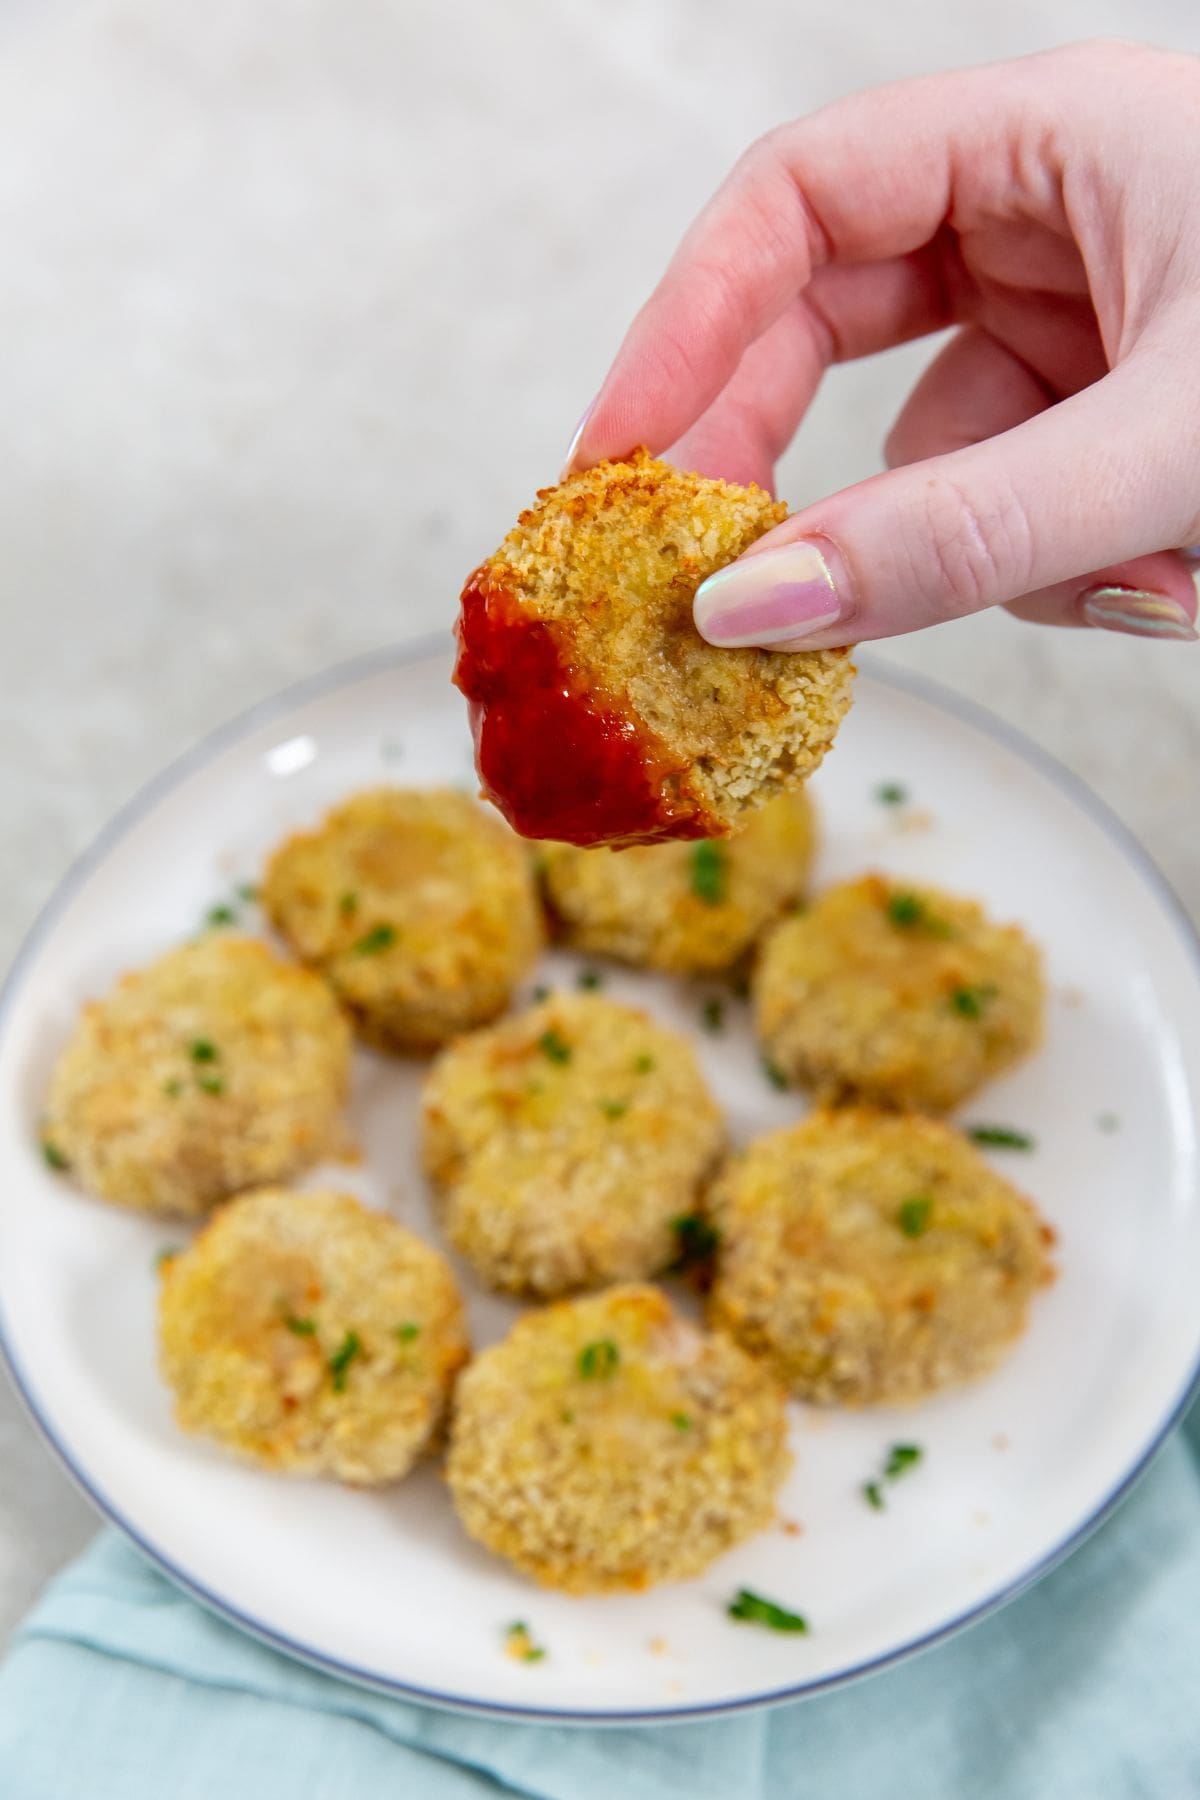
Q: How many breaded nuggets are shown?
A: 9